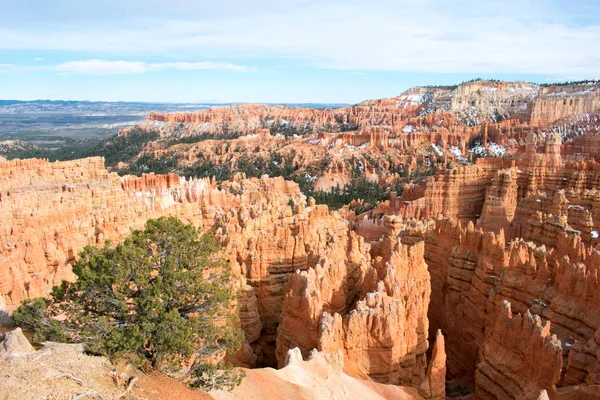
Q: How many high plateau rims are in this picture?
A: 1